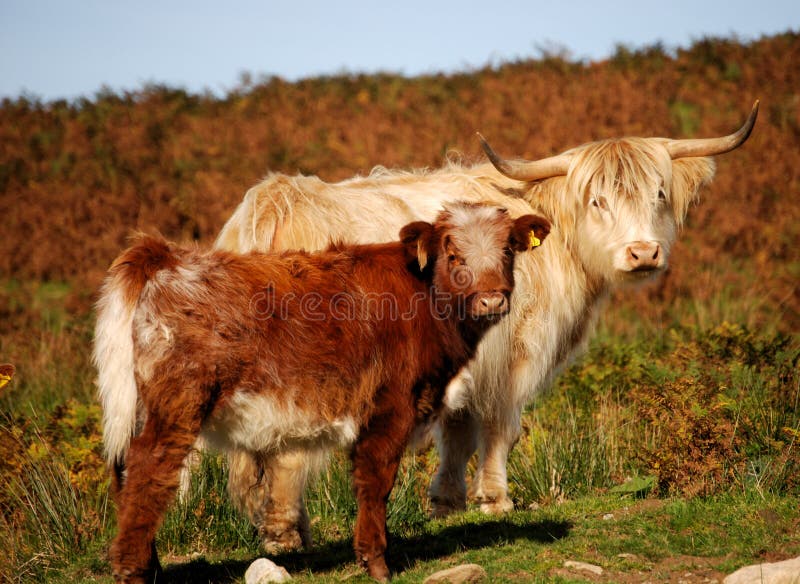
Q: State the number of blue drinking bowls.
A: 0